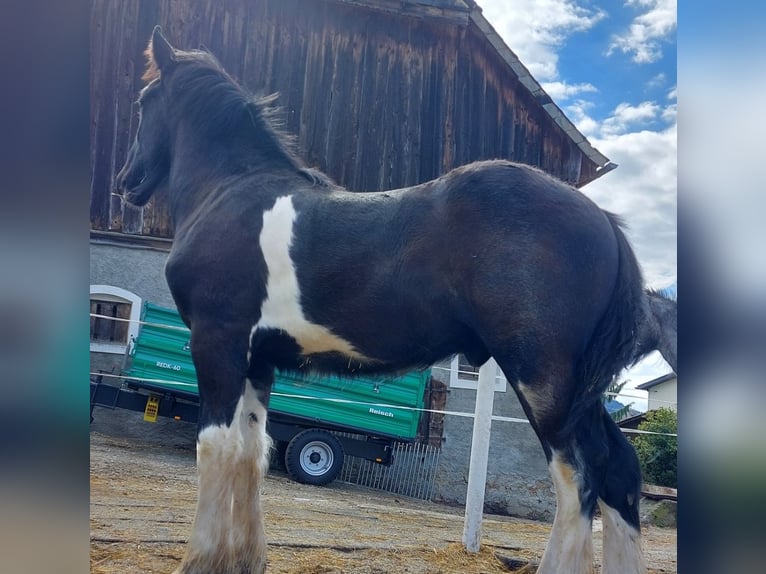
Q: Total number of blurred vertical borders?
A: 2